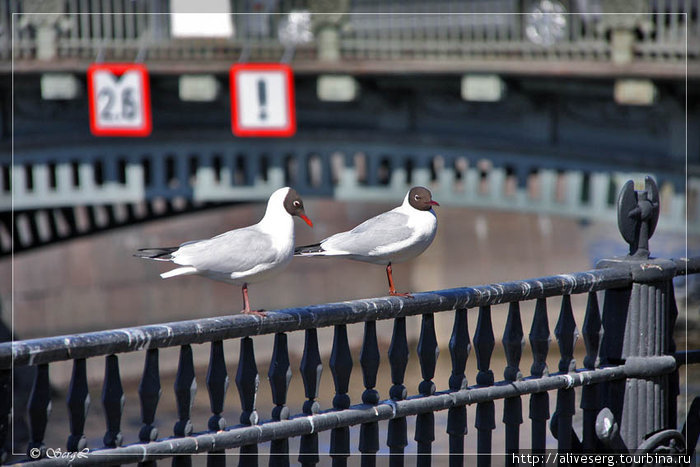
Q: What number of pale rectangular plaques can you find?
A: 5